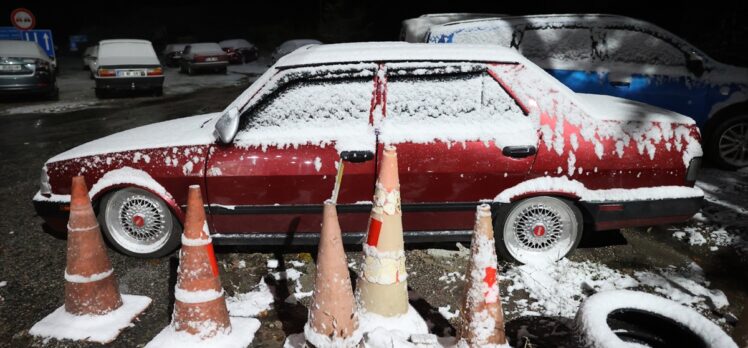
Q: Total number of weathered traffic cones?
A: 5